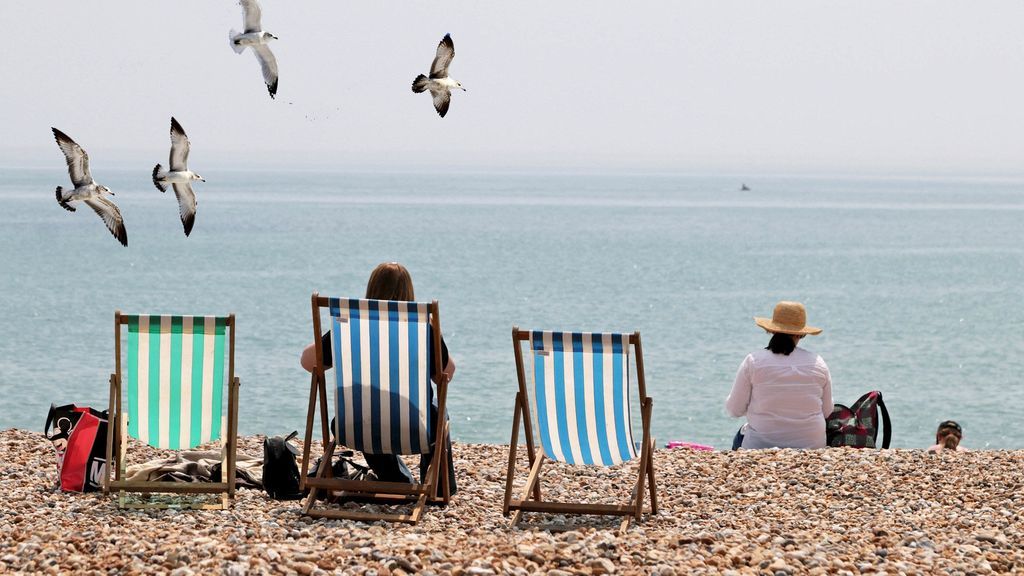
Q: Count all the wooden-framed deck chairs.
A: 3